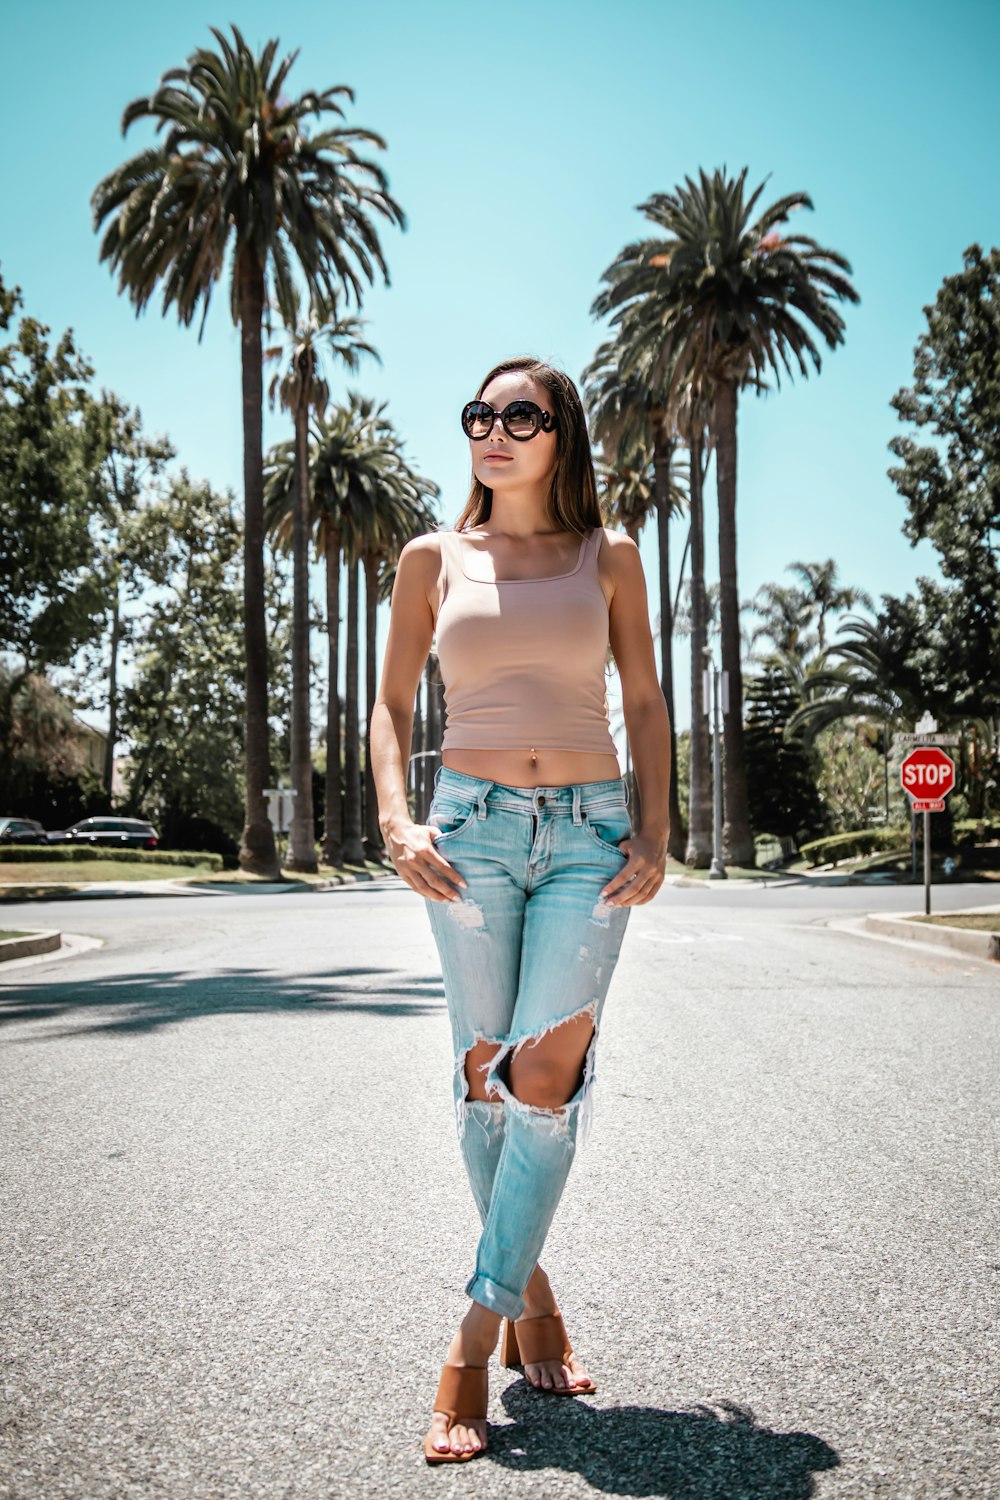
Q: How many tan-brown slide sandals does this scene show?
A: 2